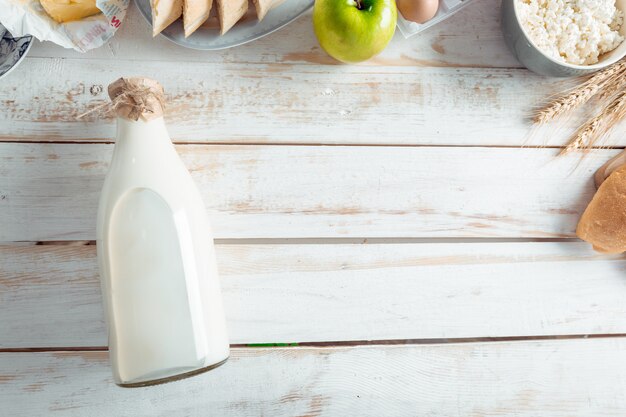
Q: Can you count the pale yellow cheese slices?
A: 4